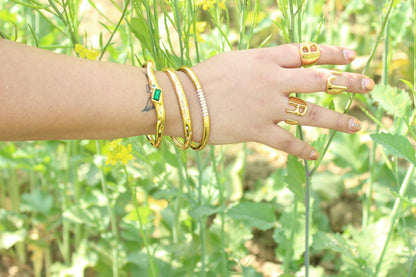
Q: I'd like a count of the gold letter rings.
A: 3